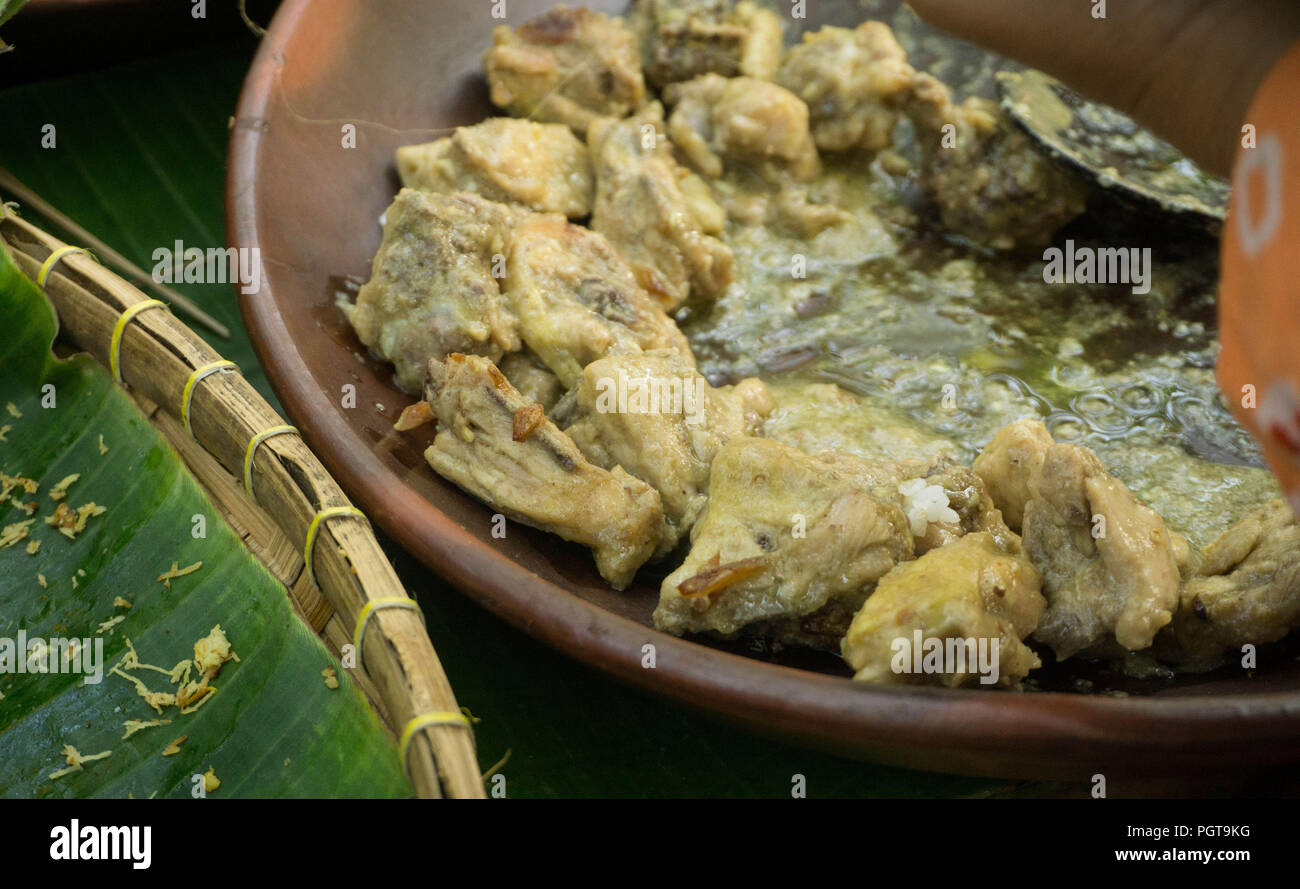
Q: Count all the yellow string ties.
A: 7